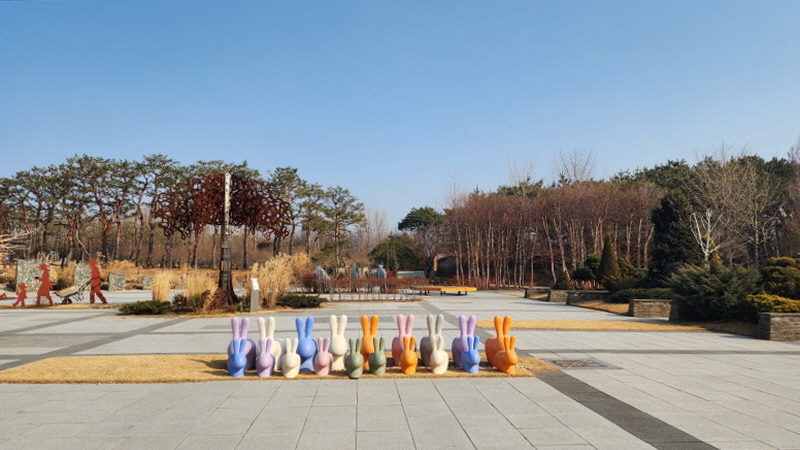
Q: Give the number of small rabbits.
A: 10